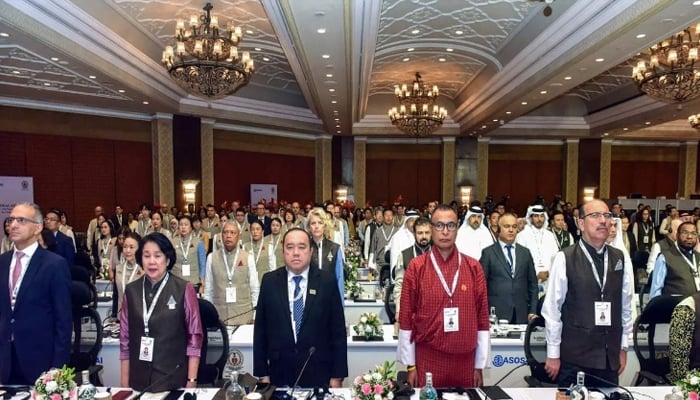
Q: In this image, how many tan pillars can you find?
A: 9